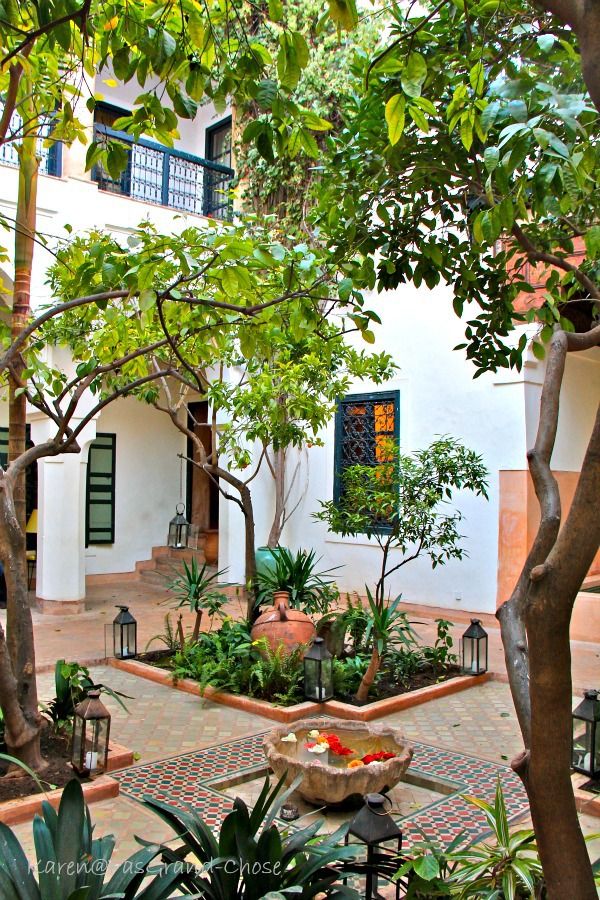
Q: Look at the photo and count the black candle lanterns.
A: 7